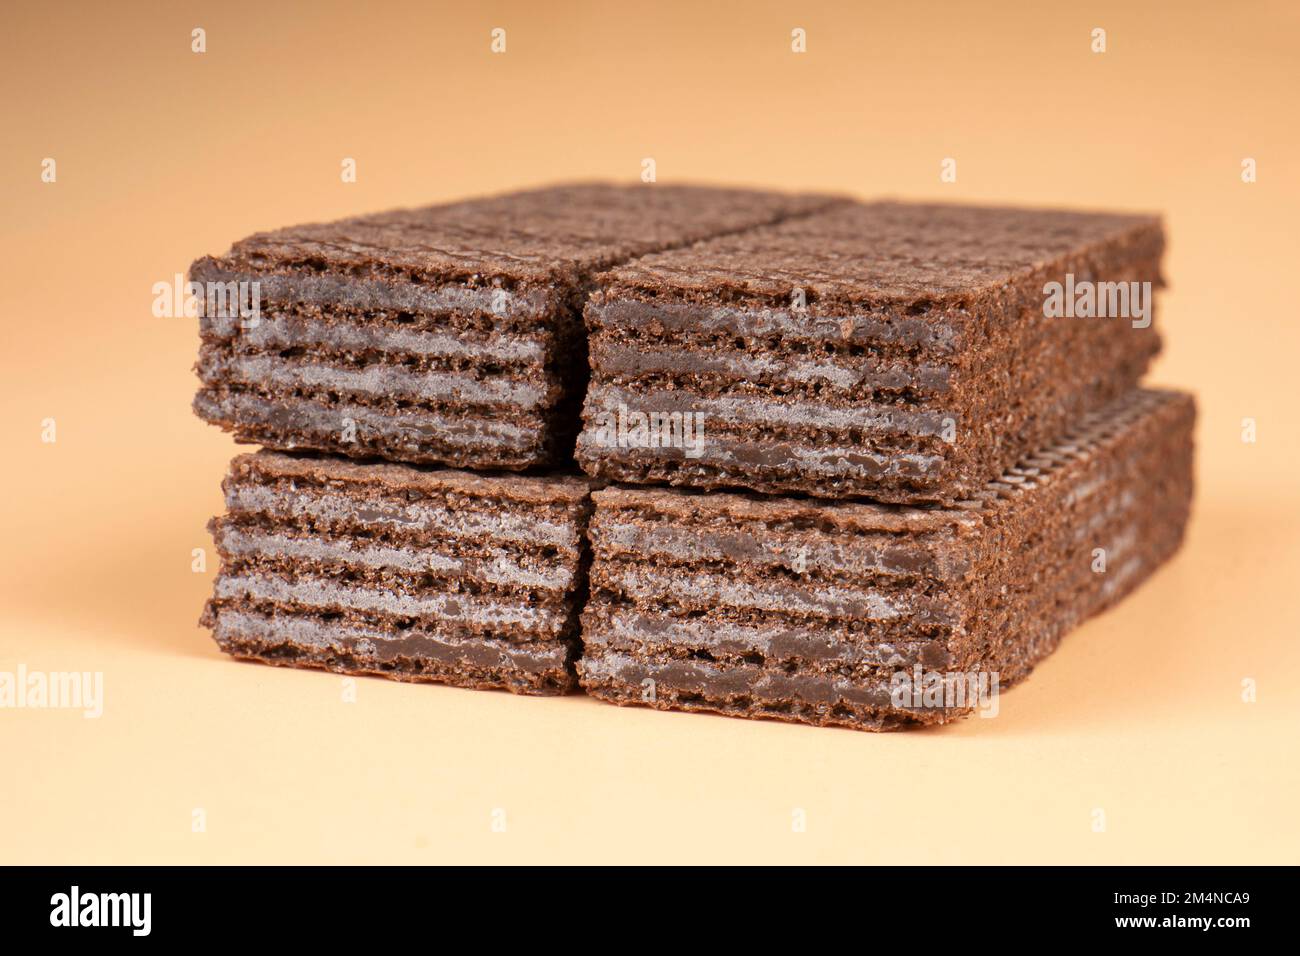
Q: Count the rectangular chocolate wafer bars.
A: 4